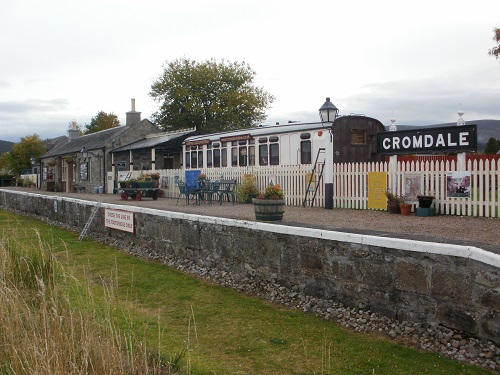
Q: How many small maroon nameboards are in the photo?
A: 2